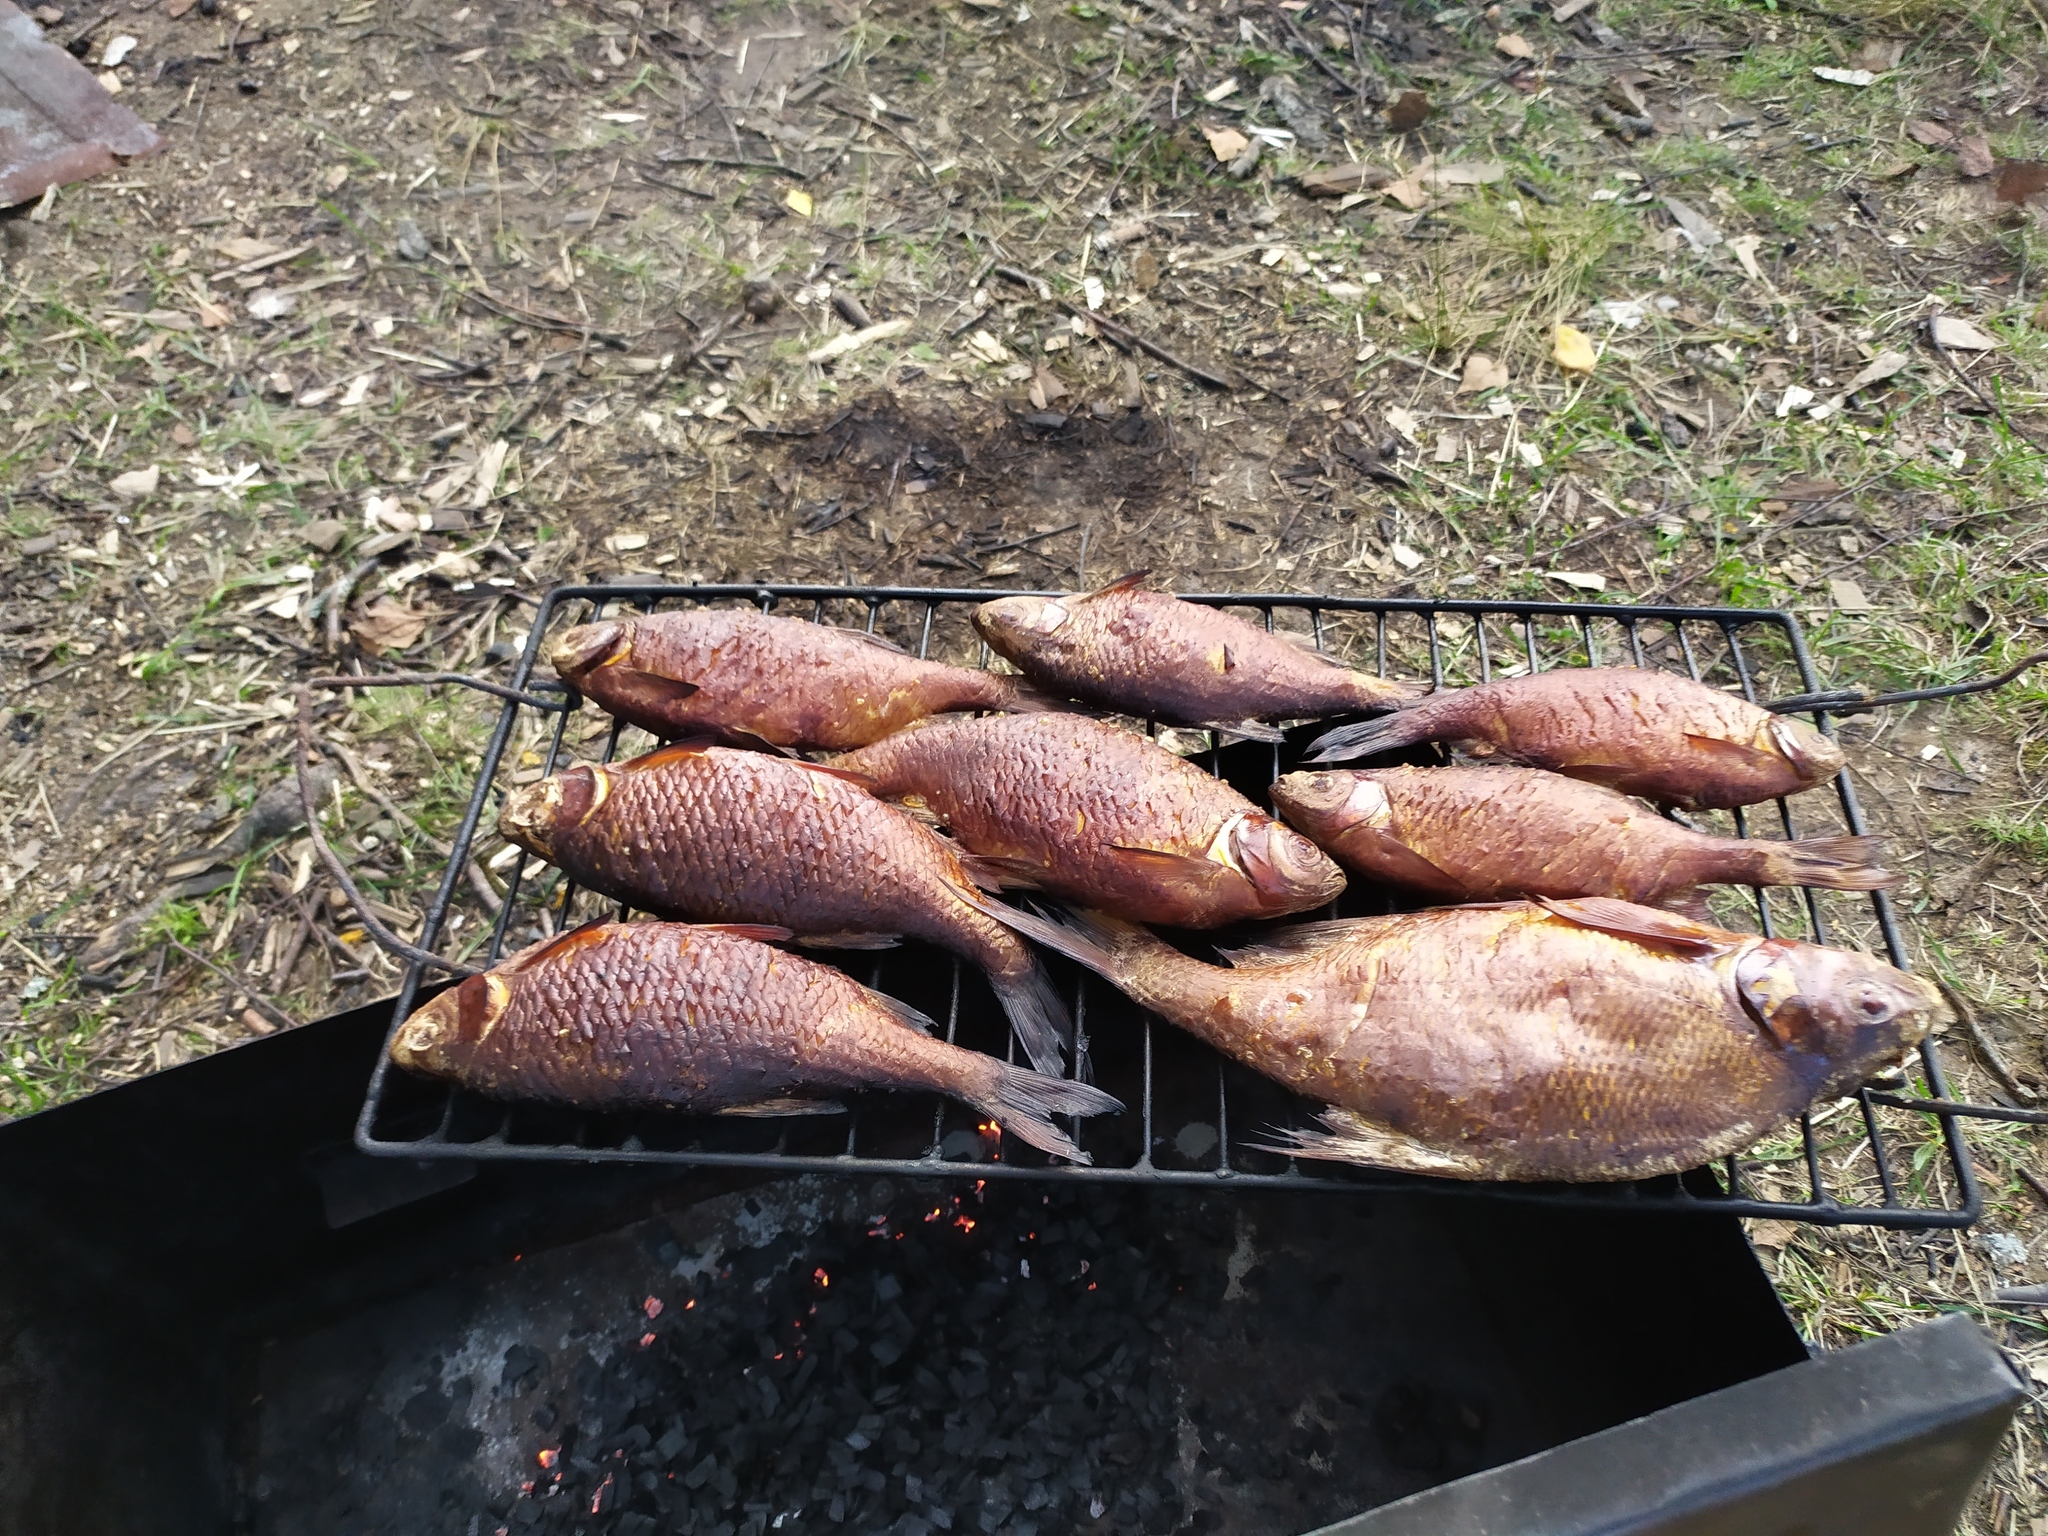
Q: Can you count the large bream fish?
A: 1